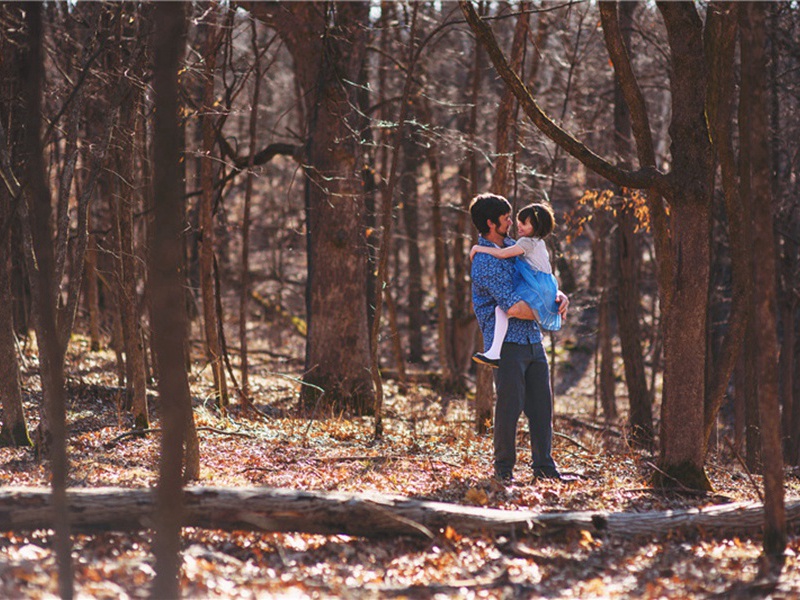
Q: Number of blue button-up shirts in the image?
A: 1